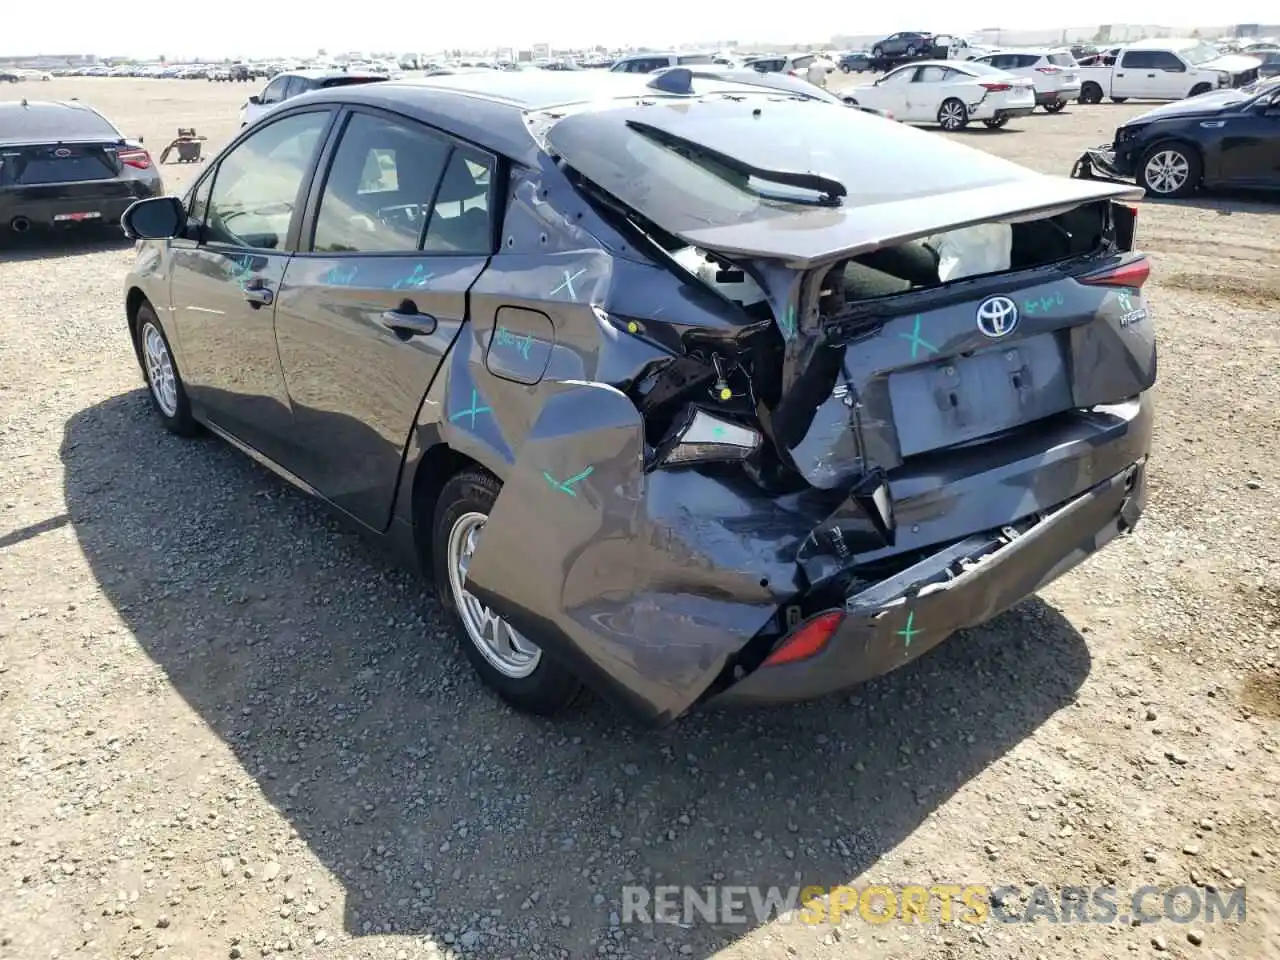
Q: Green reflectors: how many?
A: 0